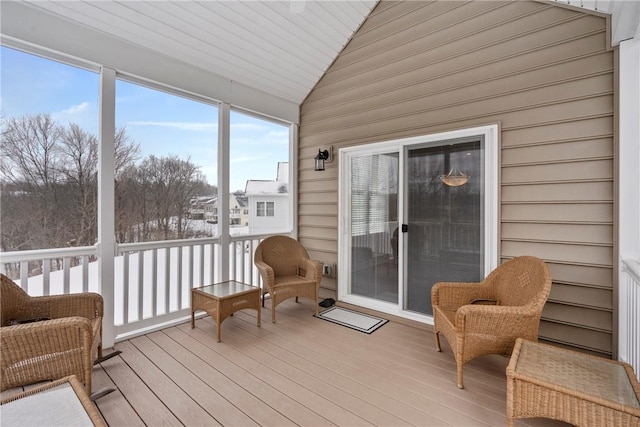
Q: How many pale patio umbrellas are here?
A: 0